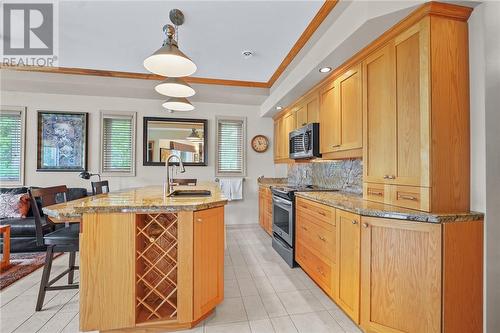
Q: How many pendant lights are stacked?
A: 3